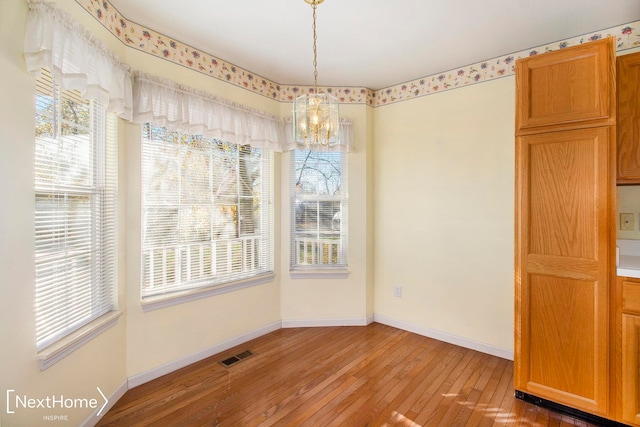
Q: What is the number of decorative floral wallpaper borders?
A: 1